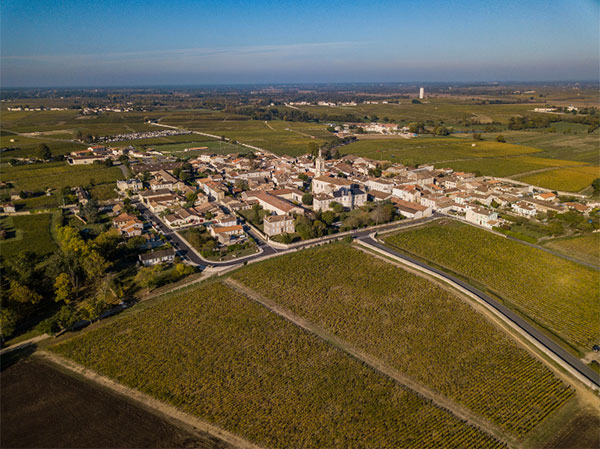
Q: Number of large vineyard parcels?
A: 3